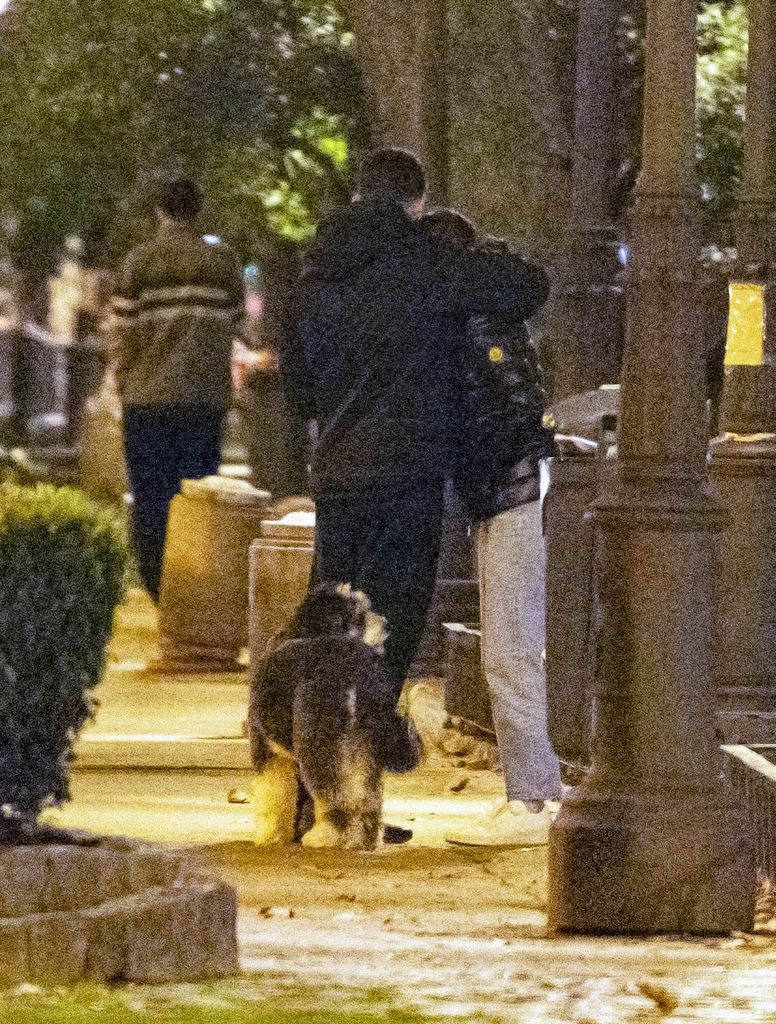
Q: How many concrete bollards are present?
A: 2